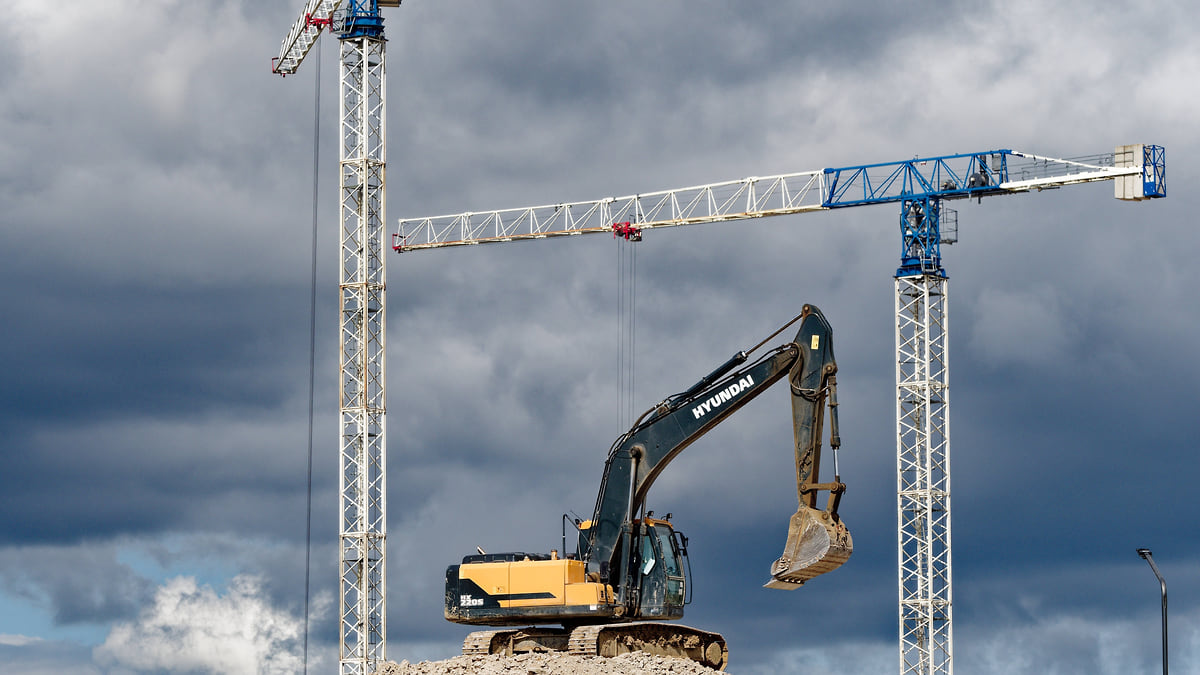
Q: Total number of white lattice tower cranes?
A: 2